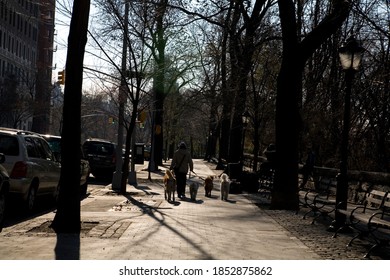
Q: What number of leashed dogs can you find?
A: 4